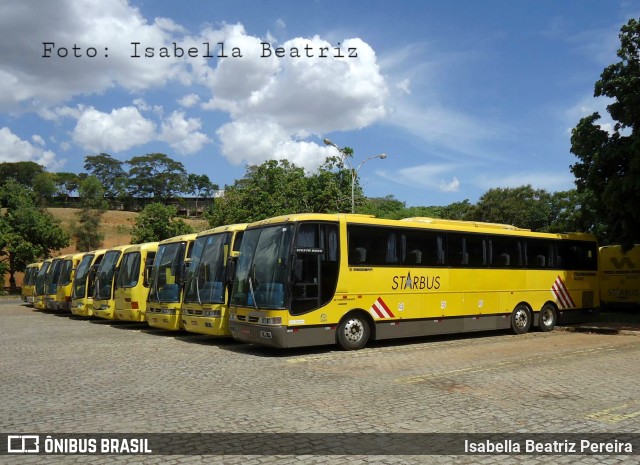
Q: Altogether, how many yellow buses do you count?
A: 11